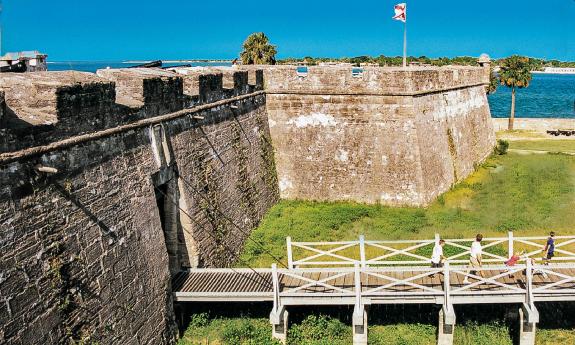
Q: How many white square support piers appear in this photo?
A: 4